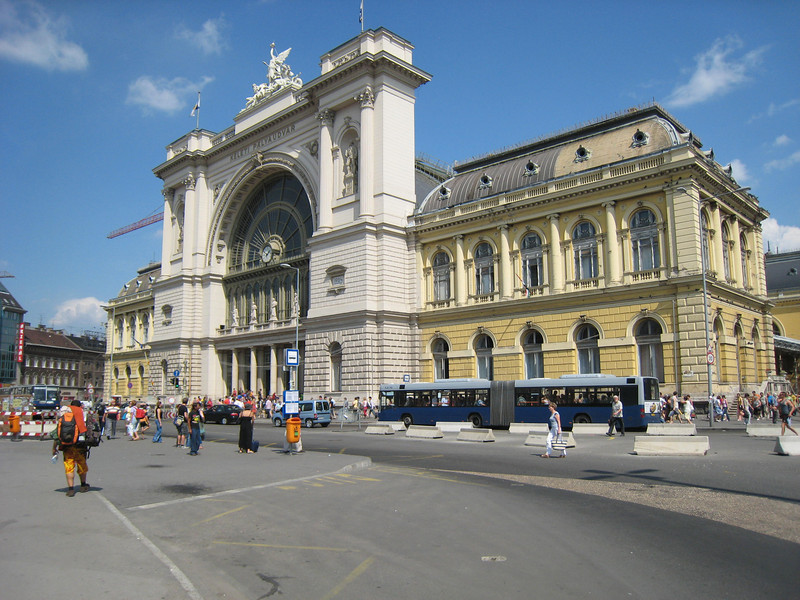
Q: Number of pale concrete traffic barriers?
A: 12